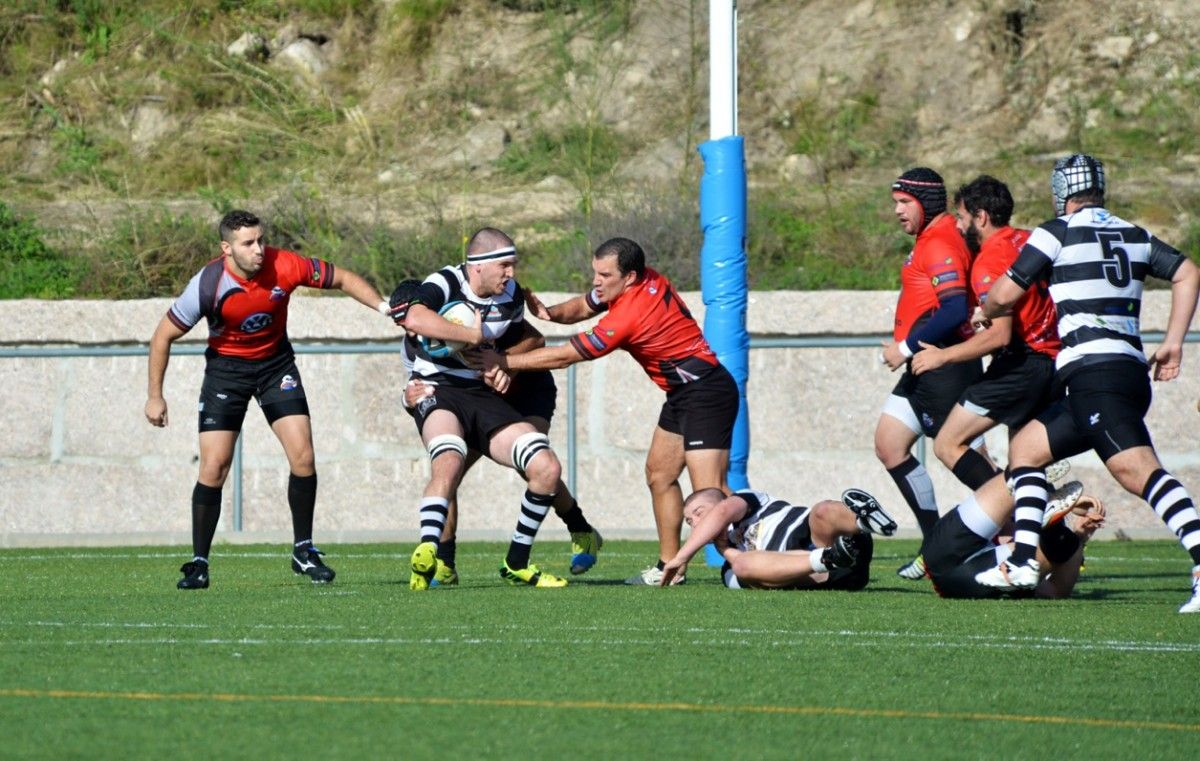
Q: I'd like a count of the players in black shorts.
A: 9